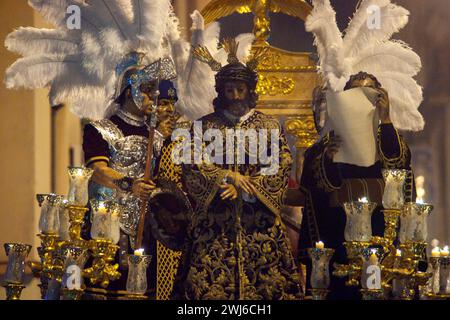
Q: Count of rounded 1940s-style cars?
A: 0